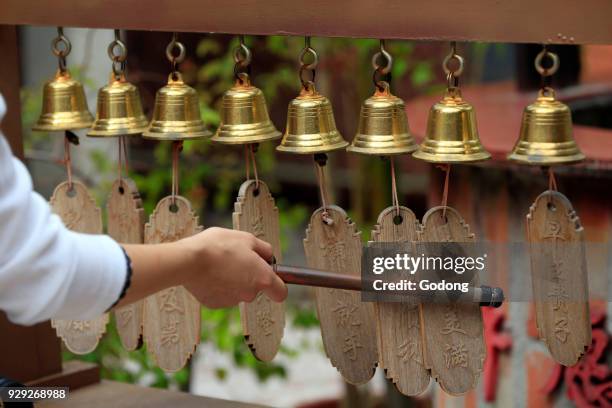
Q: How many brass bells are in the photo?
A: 8